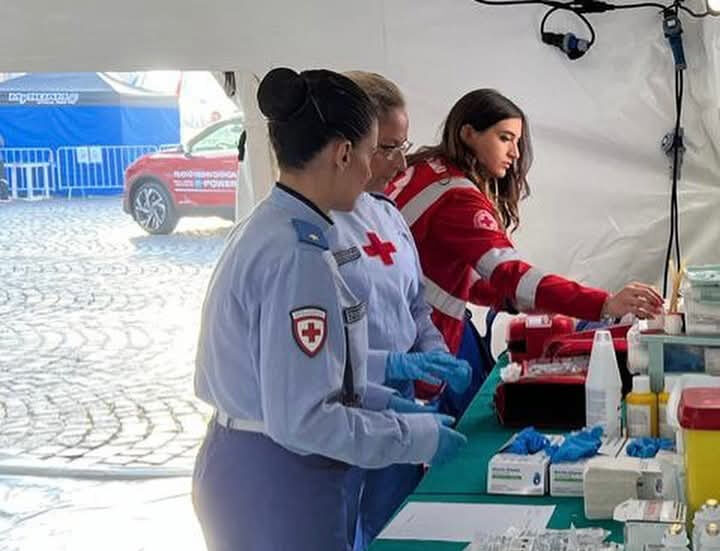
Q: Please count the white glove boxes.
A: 3